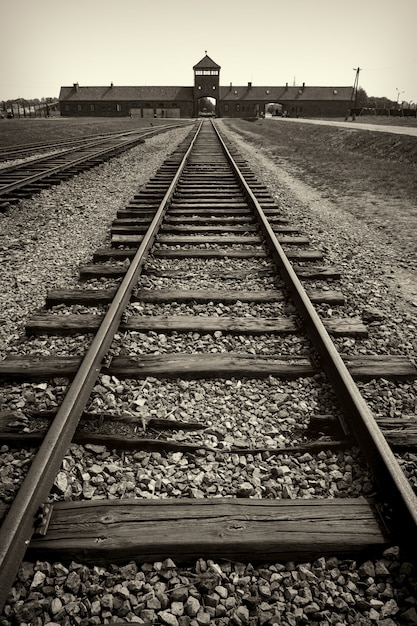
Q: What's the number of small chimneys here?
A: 6